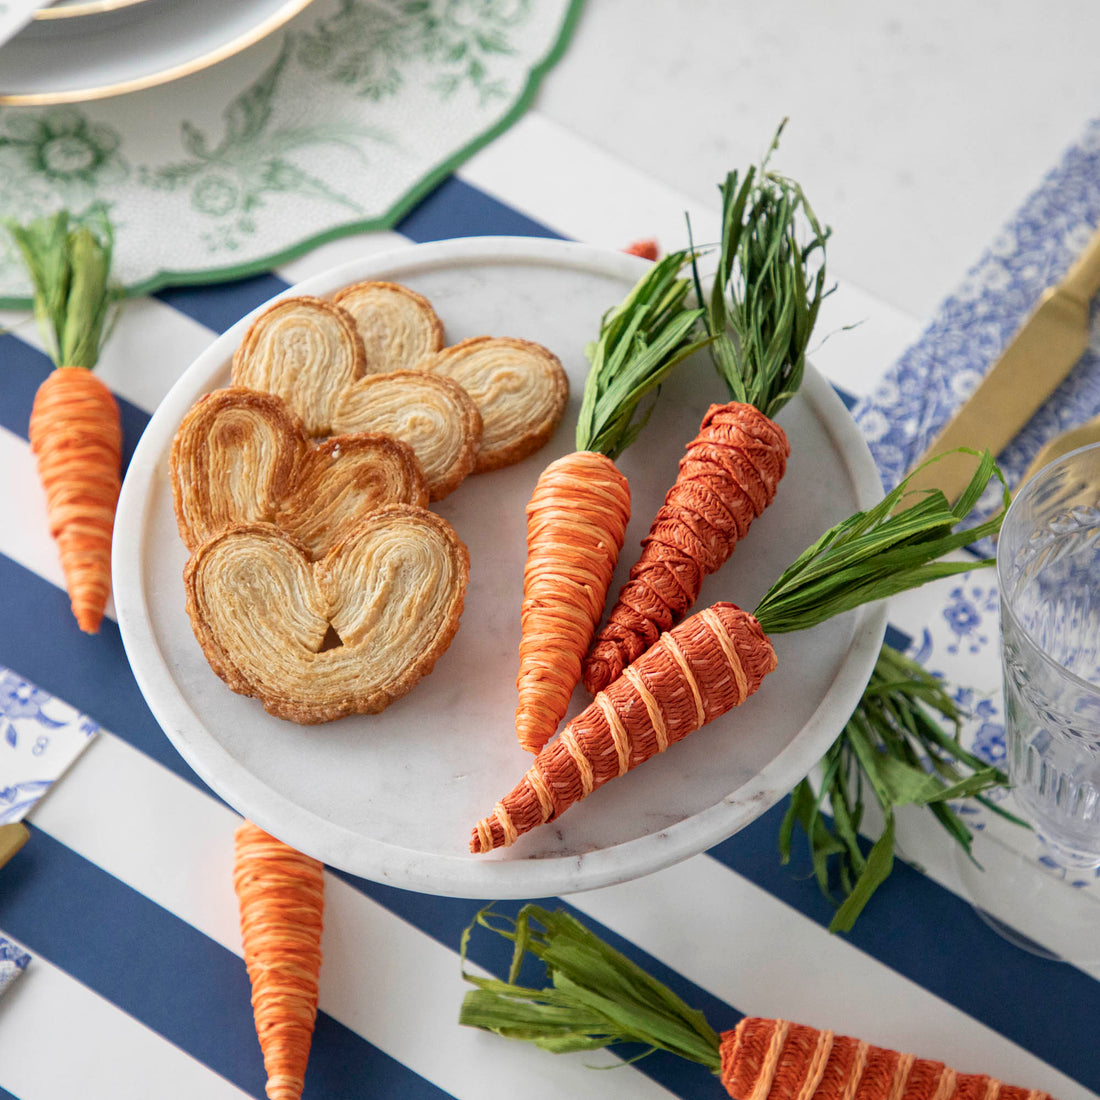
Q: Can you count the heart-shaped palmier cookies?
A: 4